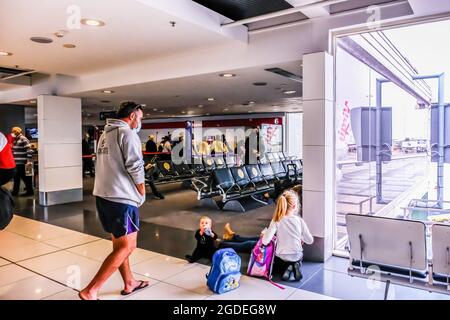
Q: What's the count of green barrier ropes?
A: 0